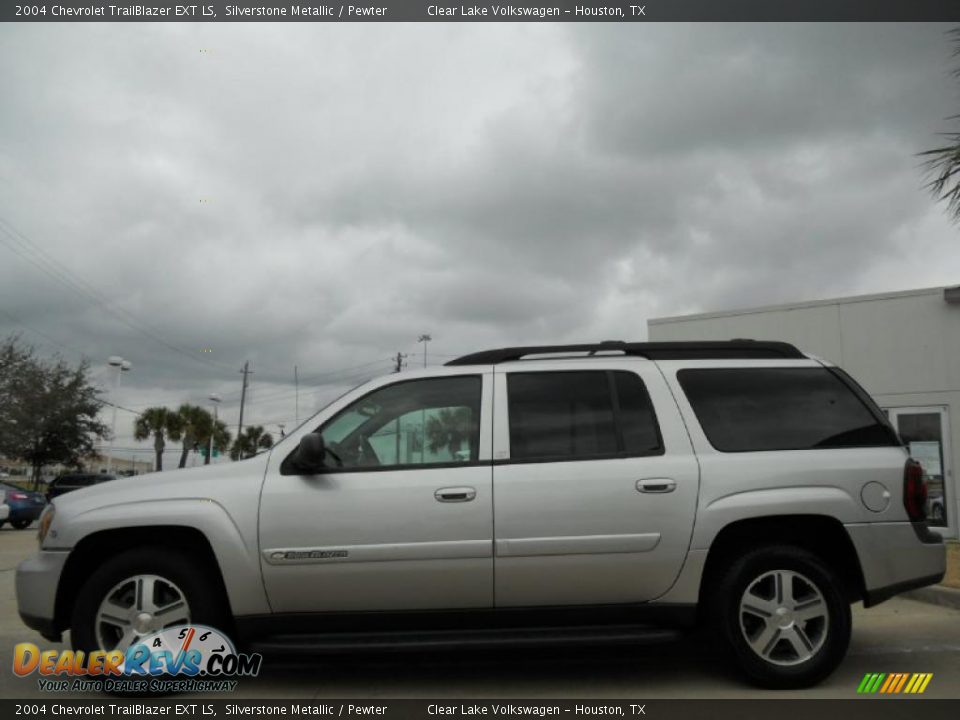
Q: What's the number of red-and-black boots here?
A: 0